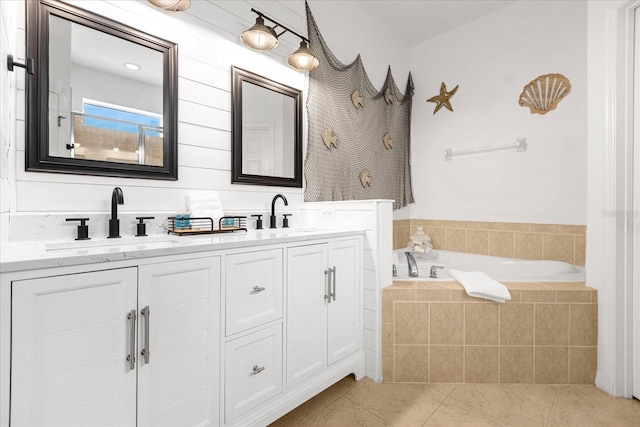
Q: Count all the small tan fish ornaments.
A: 5